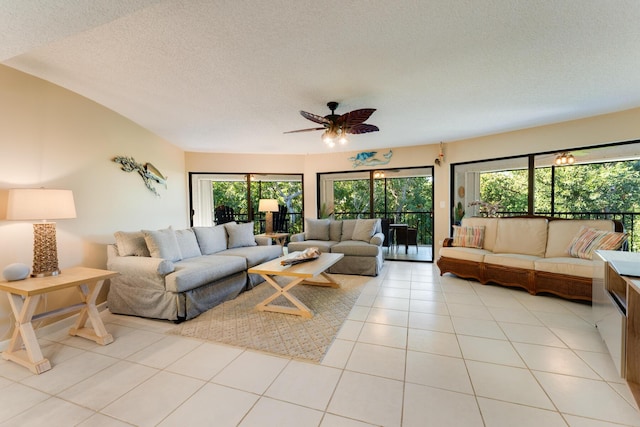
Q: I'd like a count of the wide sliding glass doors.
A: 3